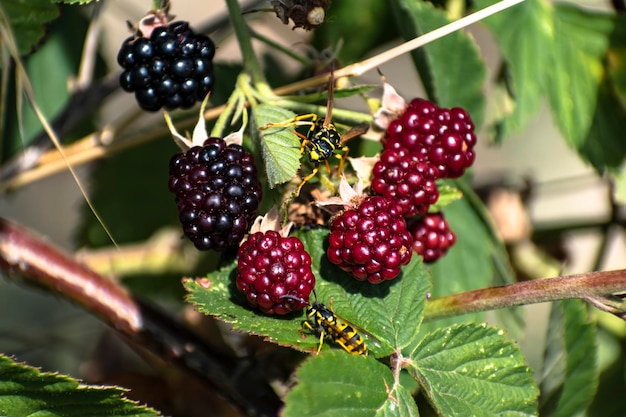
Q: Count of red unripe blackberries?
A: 5